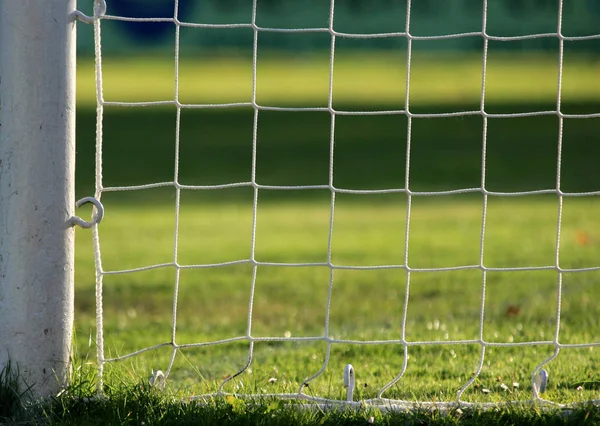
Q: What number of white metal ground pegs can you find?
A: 3